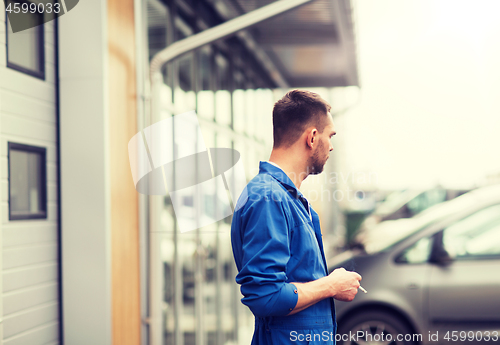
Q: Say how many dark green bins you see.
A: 1